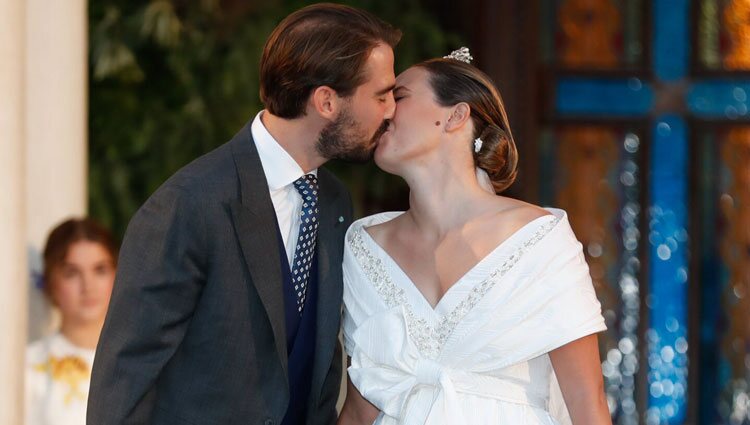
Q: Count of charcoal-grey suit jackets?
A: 1